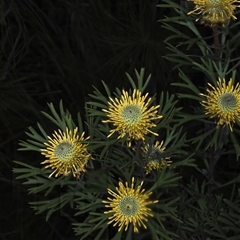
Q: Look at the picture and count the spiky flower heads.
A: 6